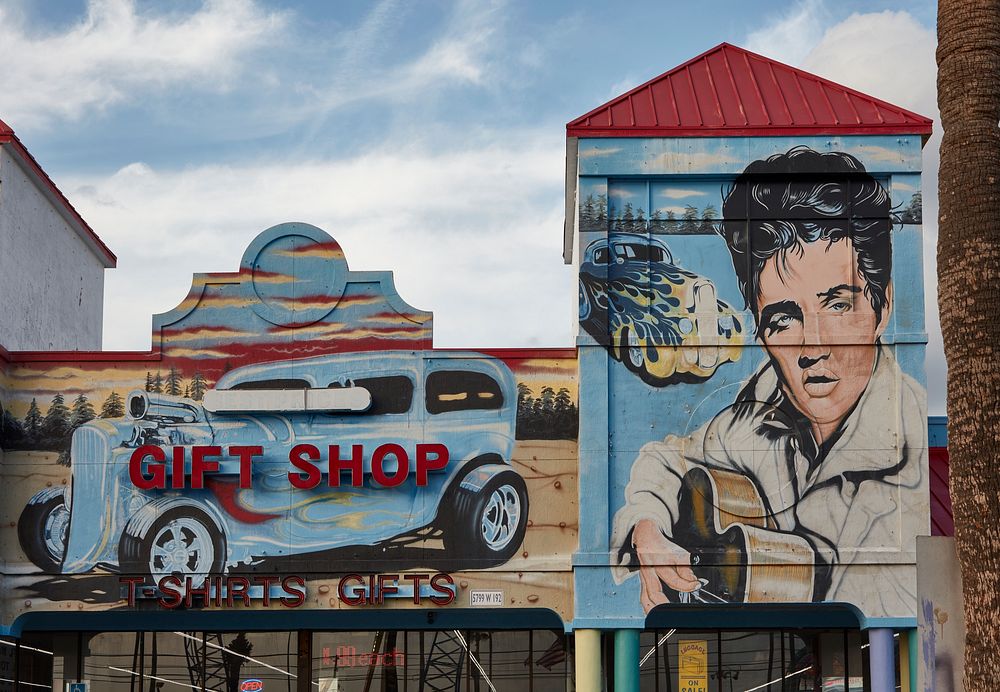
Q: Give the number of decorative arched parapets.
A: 1